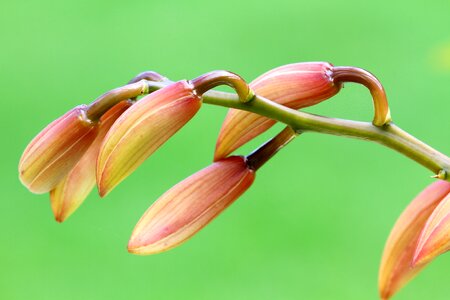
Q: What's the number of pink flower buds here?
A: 7